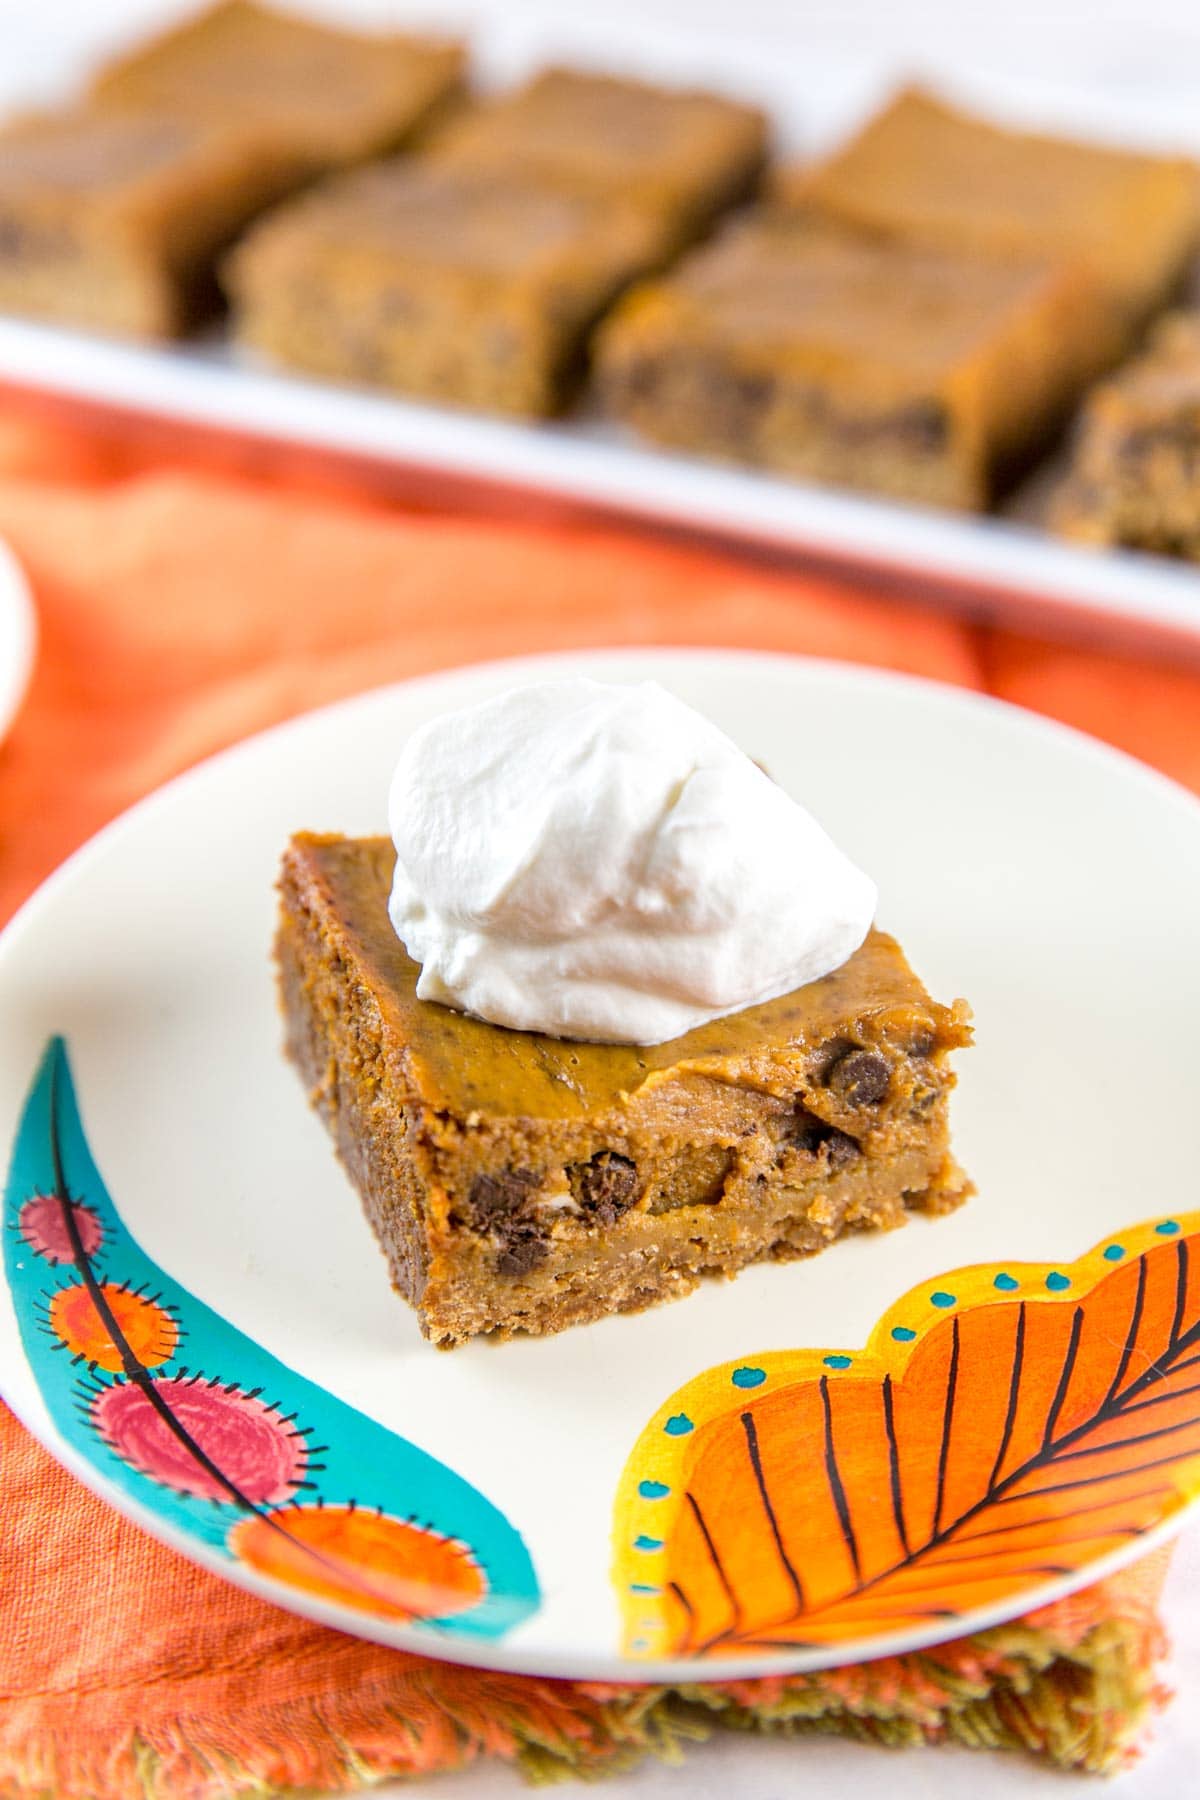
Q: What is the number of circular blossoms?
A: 4